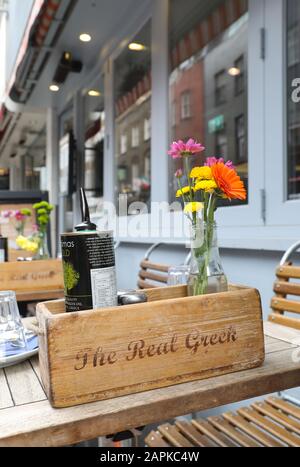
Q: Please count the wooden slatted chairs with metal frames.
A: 3